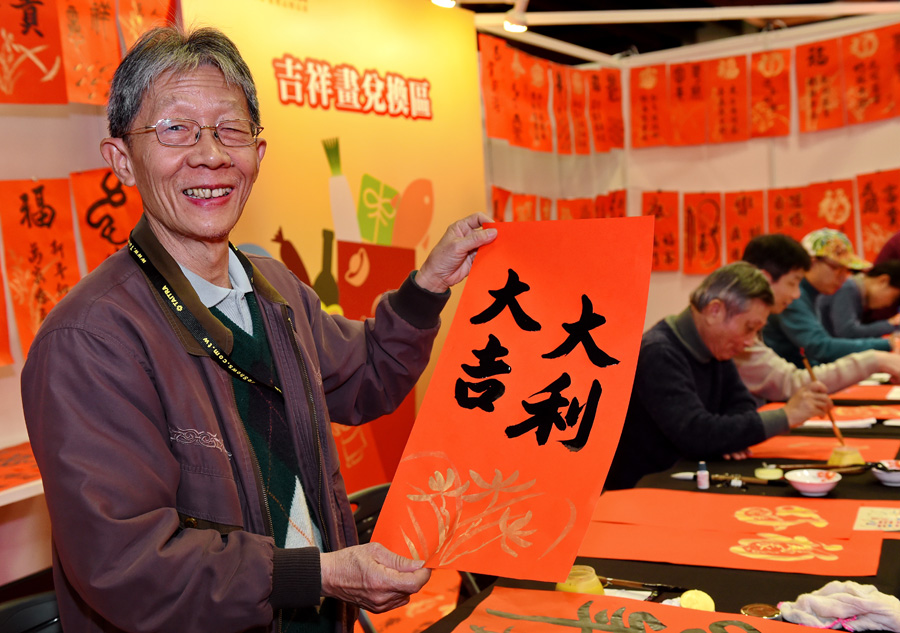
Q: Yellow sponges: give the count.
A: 2